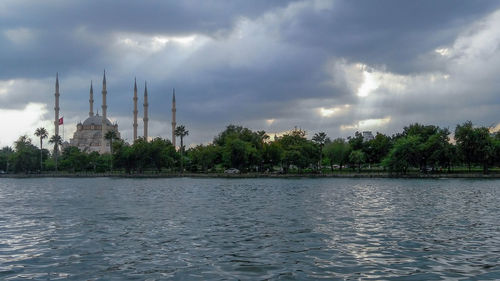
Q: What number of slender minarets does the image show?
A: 6